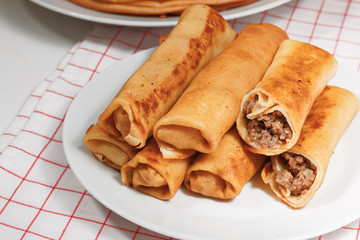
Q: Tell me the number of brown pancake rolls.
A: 7